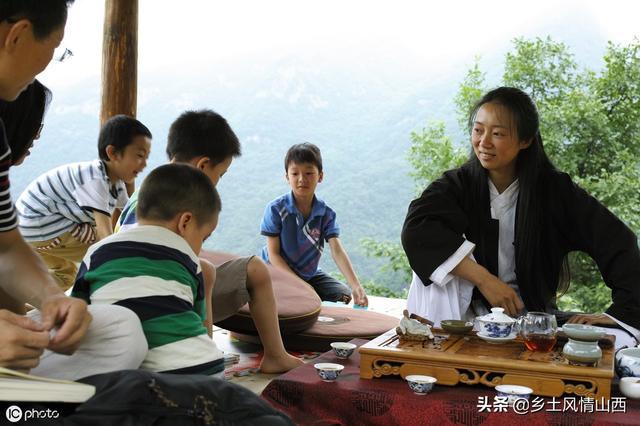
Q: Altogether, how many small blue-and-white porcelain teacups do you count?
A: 4